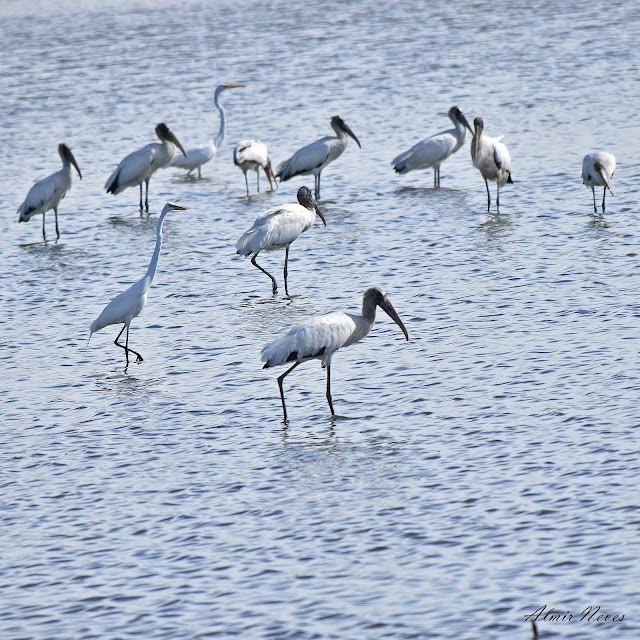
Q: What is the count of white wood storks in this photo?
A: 9